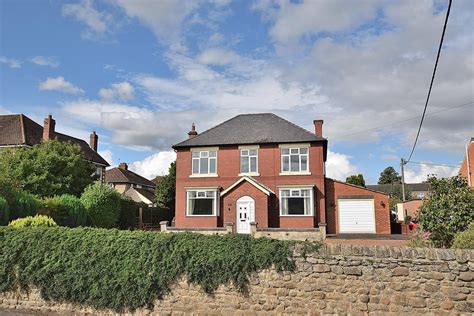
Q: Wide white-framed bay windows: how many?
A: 2